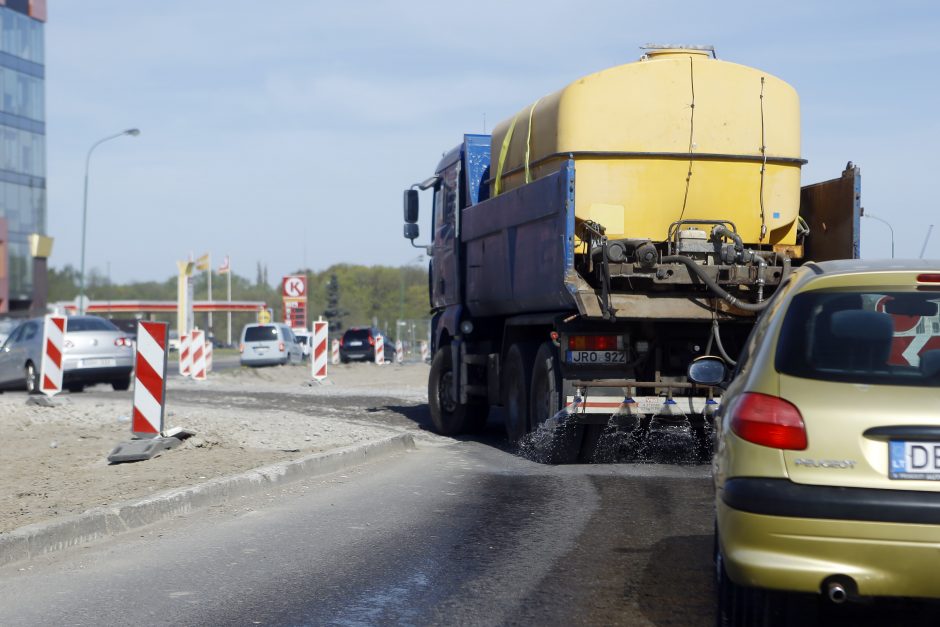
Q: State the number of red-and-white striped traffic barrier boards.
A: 10